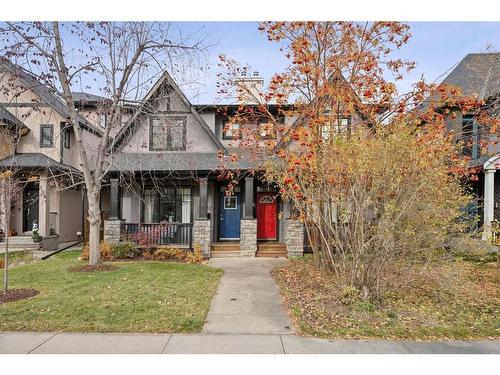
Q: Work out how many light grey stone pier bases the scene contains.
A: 4